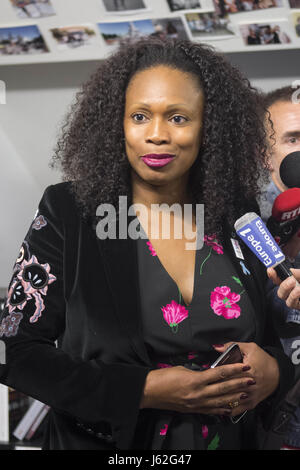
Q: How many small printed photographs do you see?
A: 12